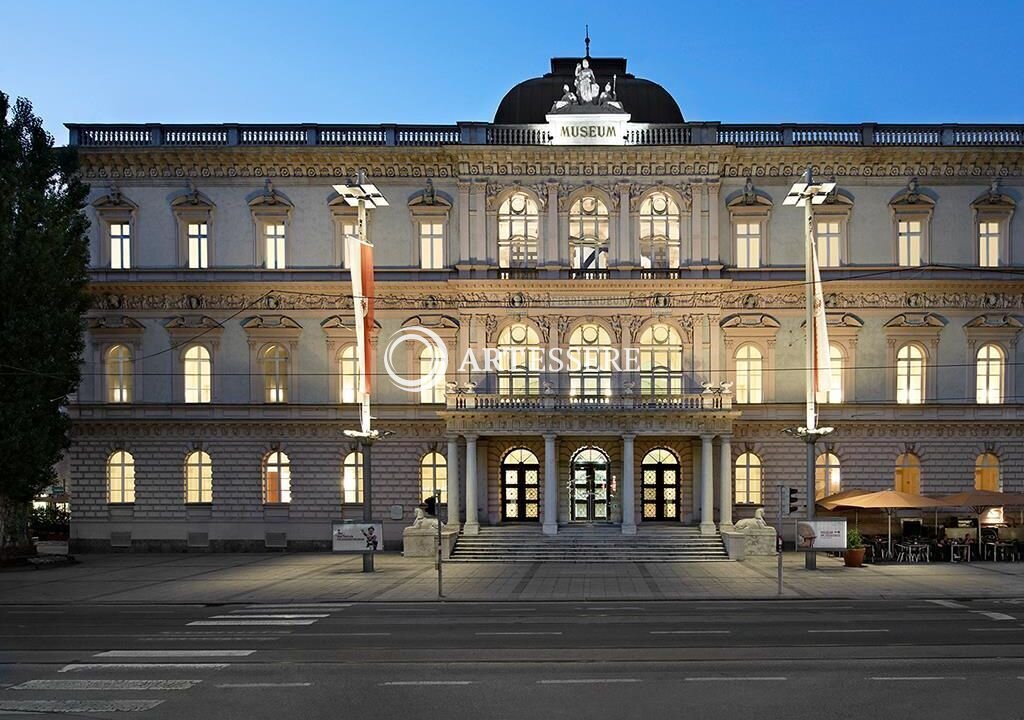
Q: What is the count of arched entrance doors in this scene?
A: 3